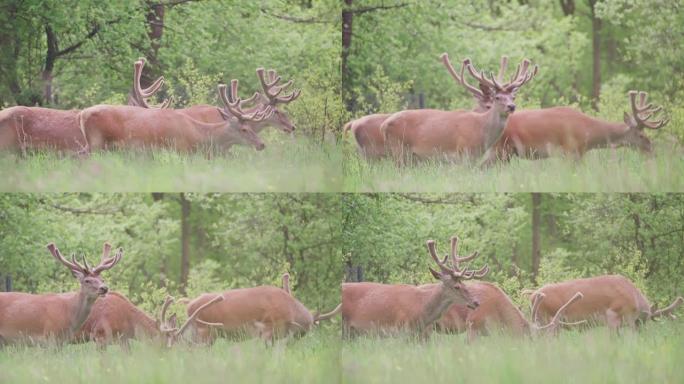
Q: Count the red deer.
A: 12